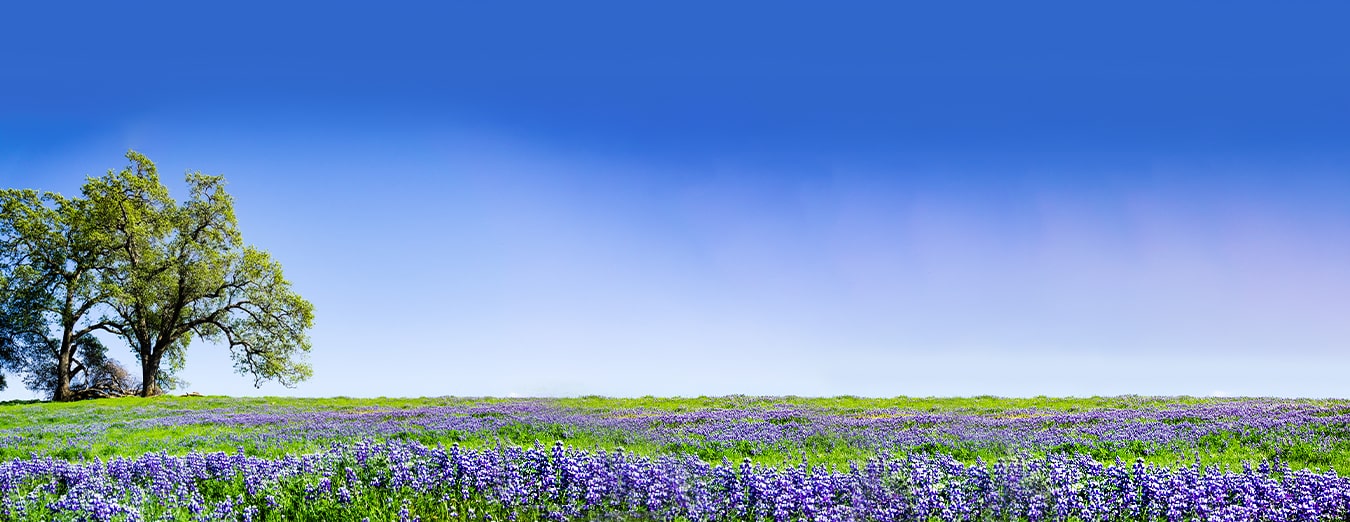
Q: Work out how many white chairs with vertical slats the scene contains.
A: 0